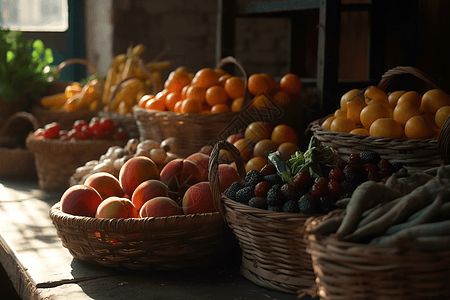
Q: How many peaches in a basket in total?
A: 10